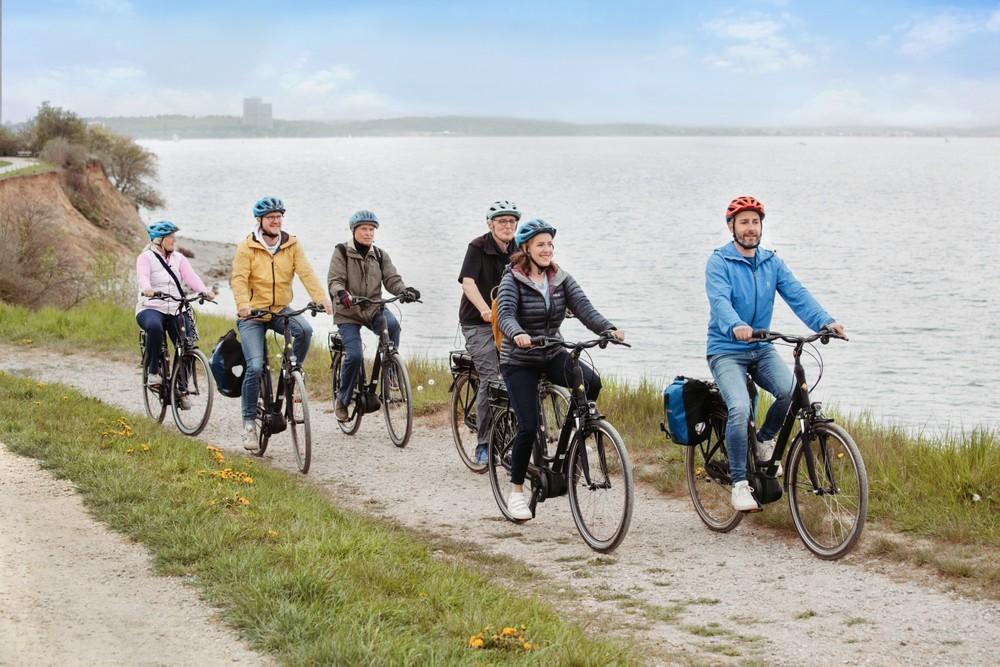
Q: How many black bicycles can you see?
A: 6